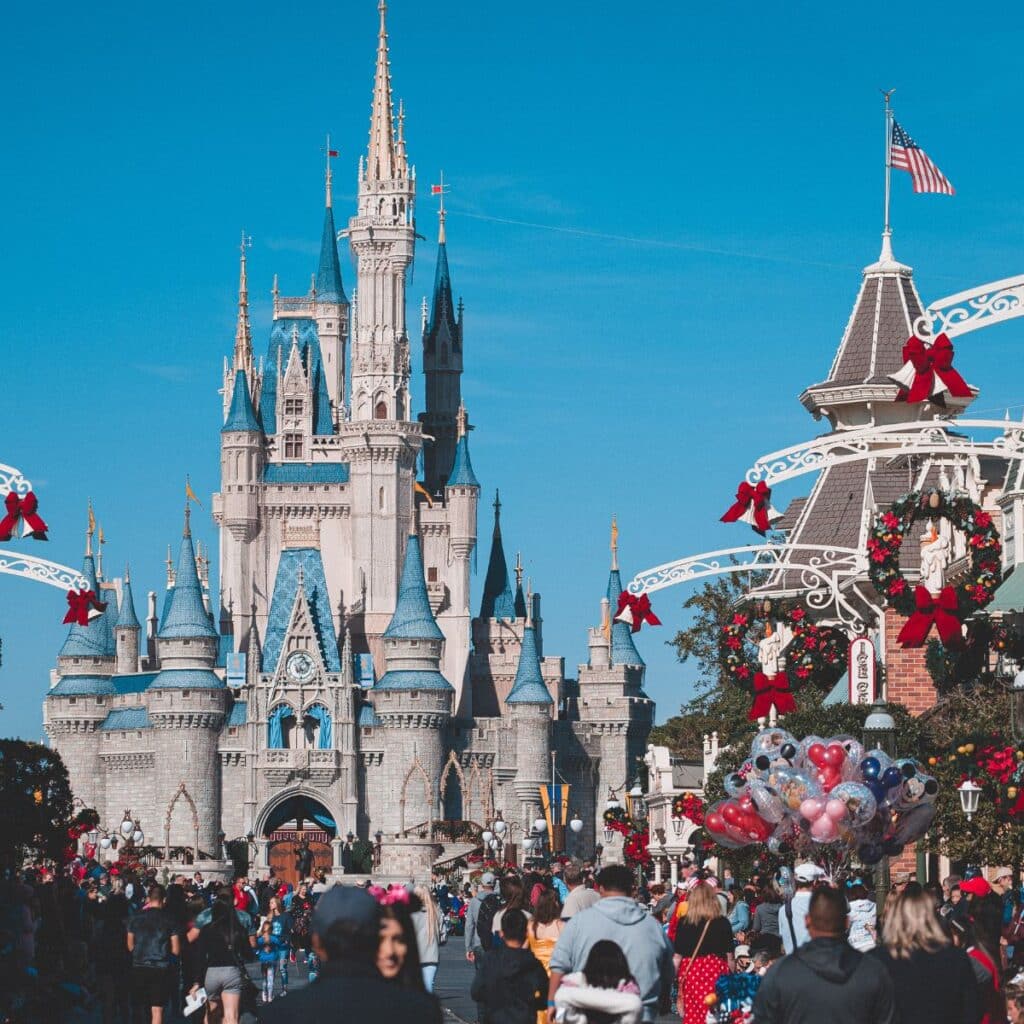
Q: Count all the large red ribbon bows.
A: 7